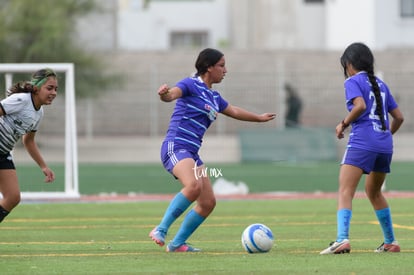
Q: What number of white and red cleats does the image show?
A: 2